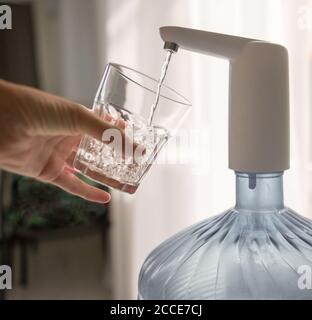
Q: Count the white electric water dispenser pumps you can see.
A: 1